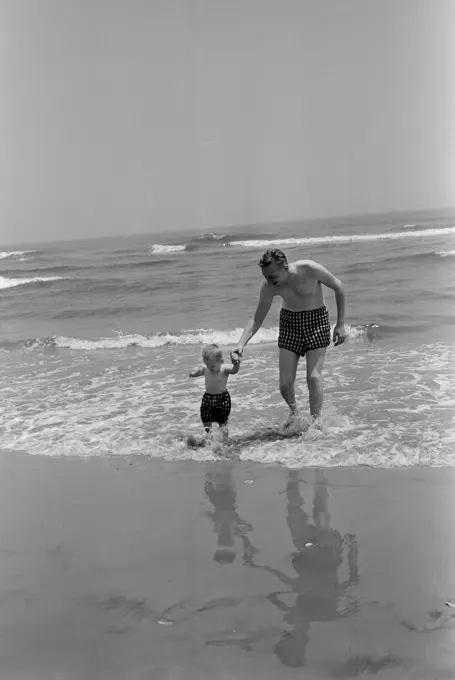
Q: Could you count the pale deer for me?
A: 0